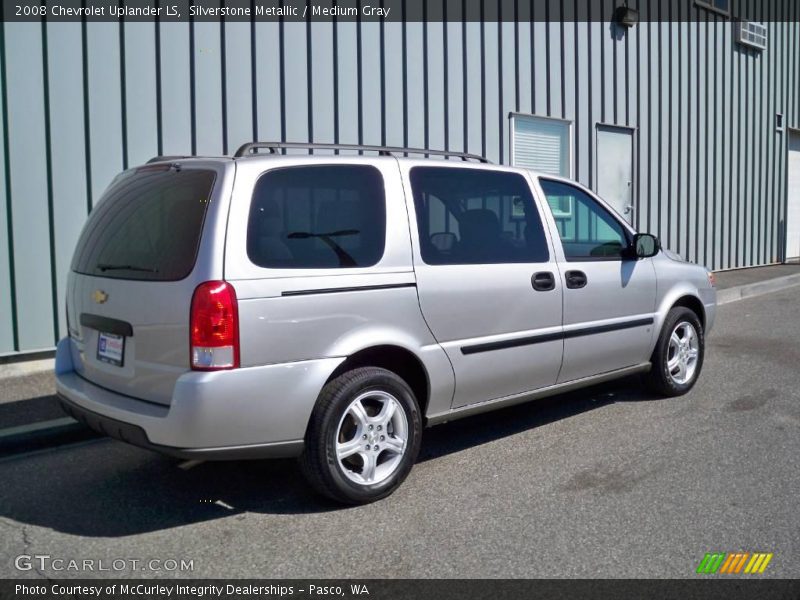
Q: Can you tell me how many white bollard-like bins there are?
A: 0